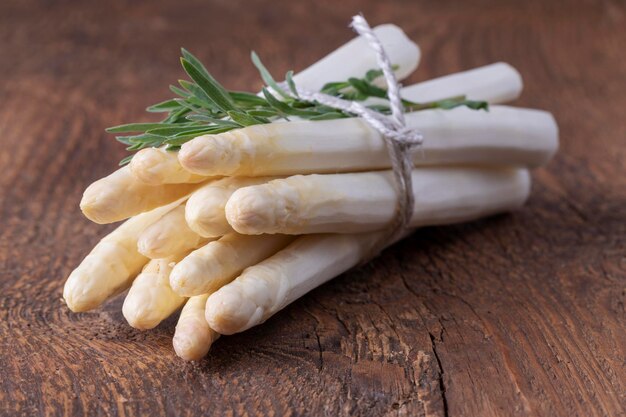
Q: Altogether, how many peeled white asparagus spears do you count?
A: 11